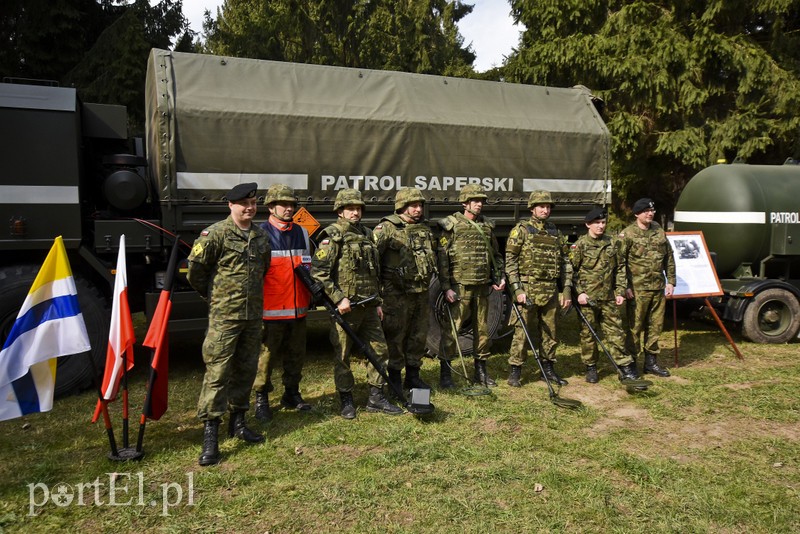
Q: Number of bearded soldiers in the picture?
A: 0